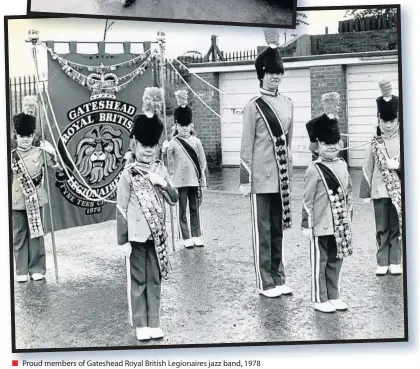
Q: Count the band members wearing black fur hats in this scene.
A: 6